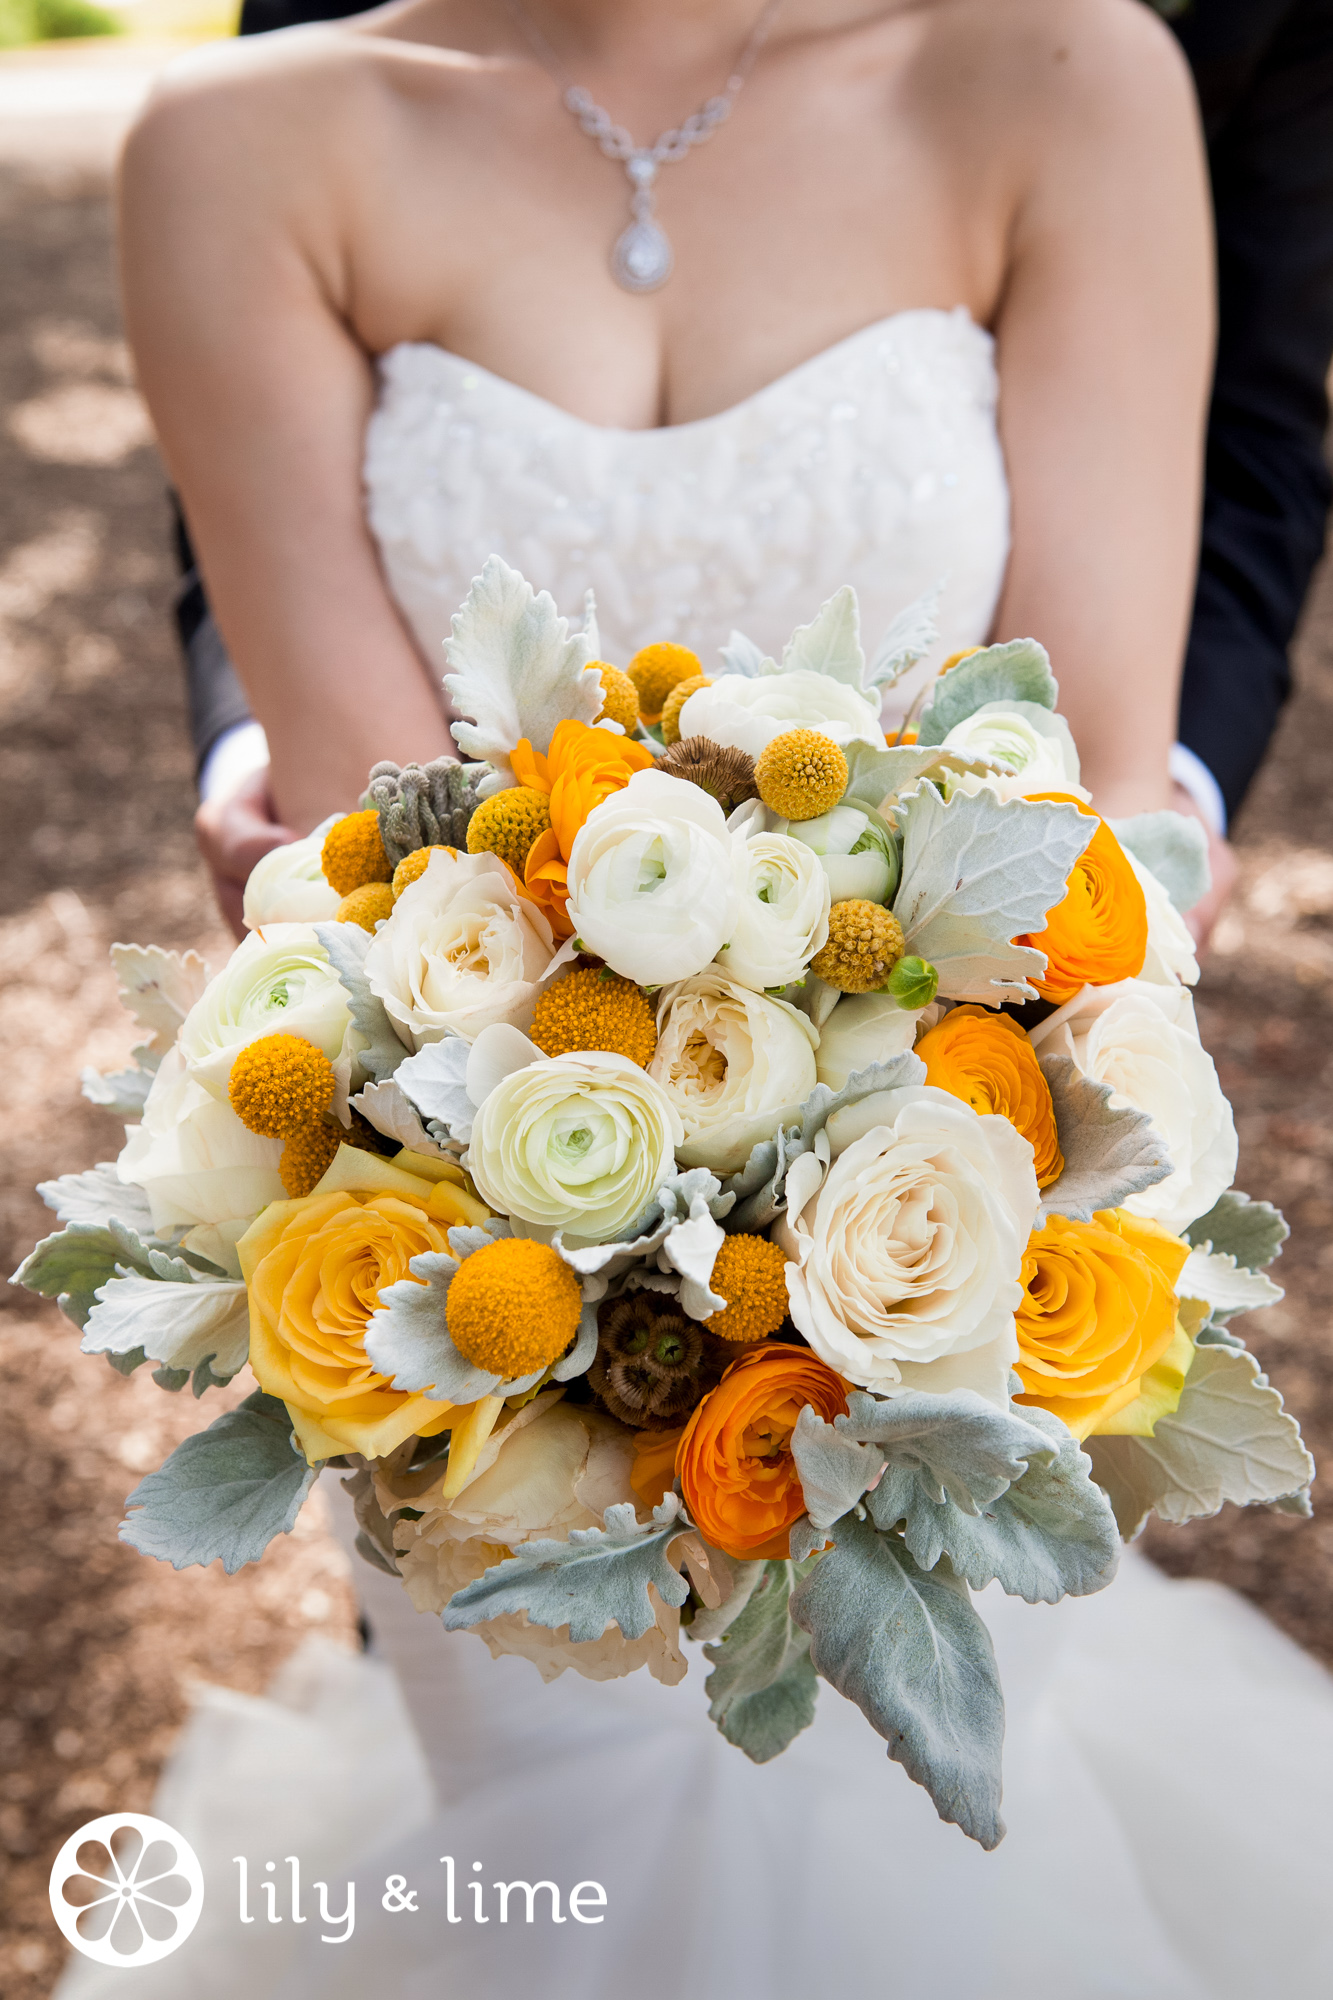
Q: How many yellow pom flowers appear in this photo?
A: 15